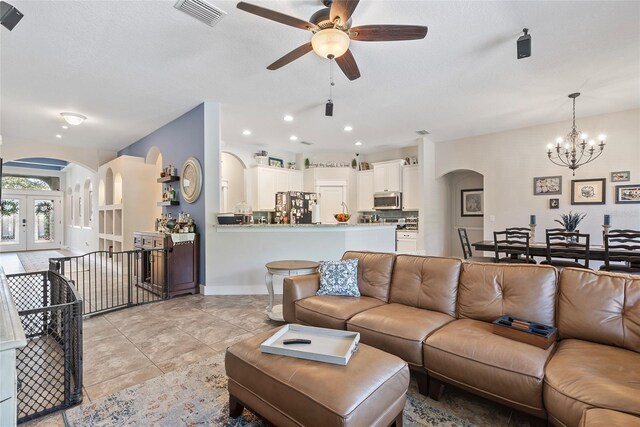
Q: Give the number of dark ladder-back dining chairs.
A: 7